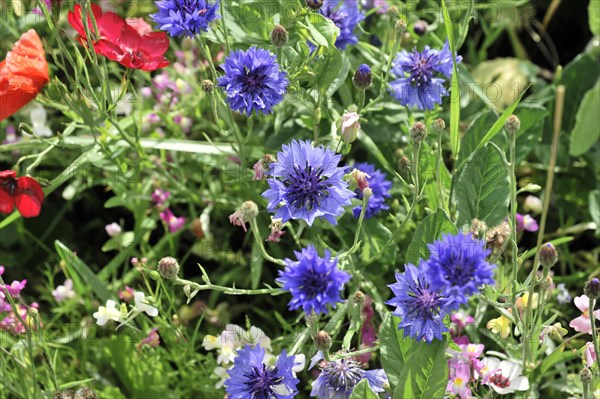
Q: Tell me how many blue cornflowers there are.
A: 11